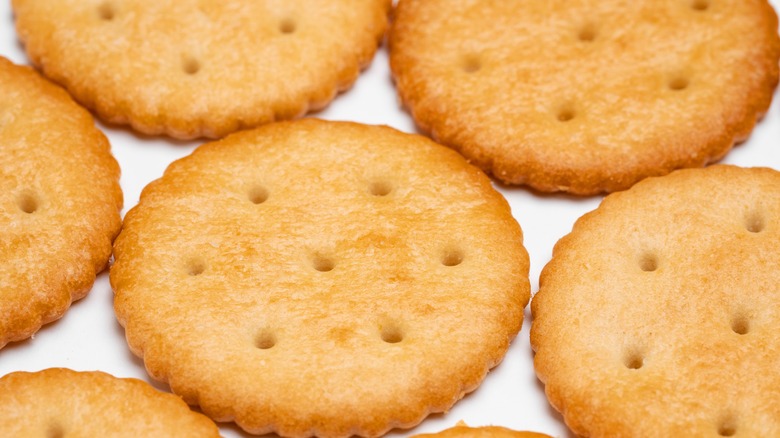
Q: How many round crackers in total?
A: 7